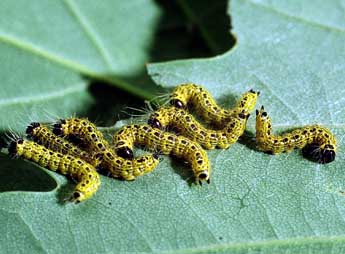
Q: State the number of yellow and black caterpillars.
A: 7